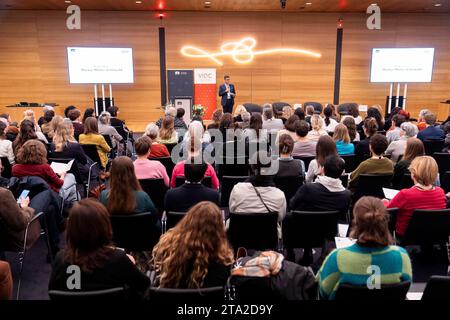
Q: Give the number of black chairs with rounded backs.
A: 4